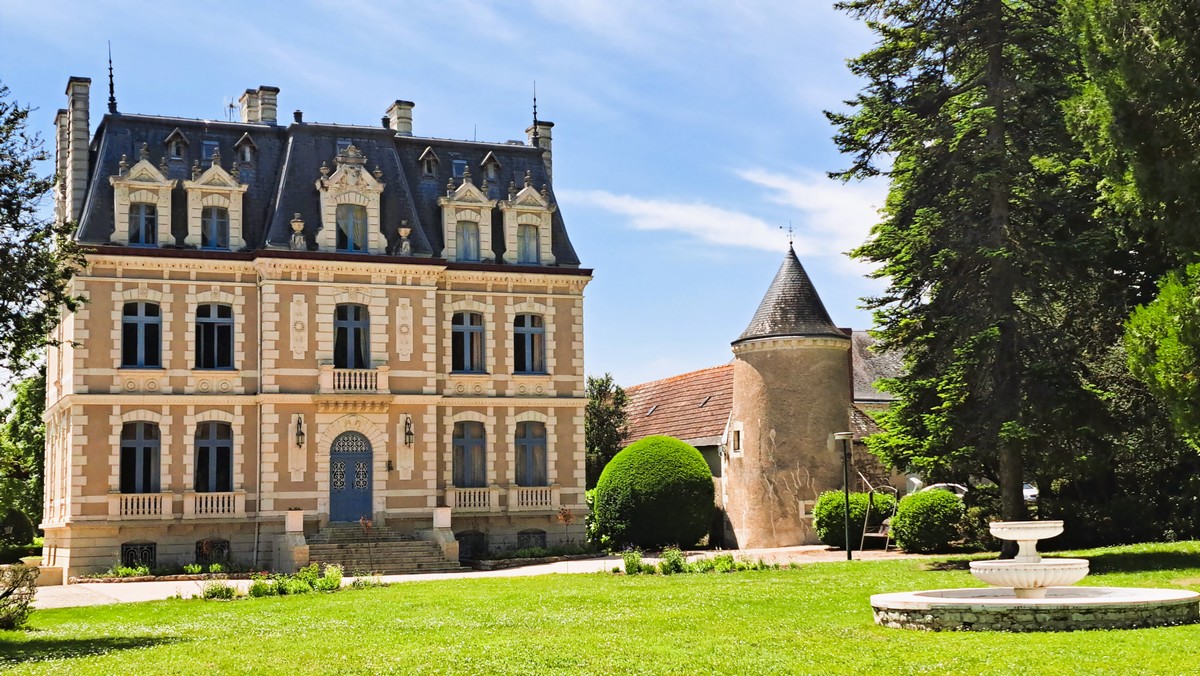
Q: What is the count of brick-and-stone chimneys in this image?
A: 6